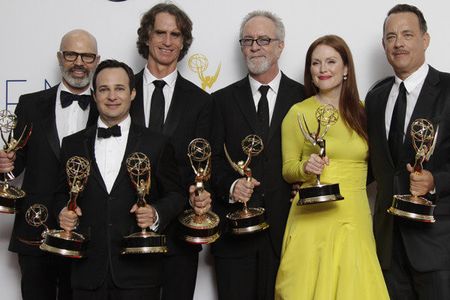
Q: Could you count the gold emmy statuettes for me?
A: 8